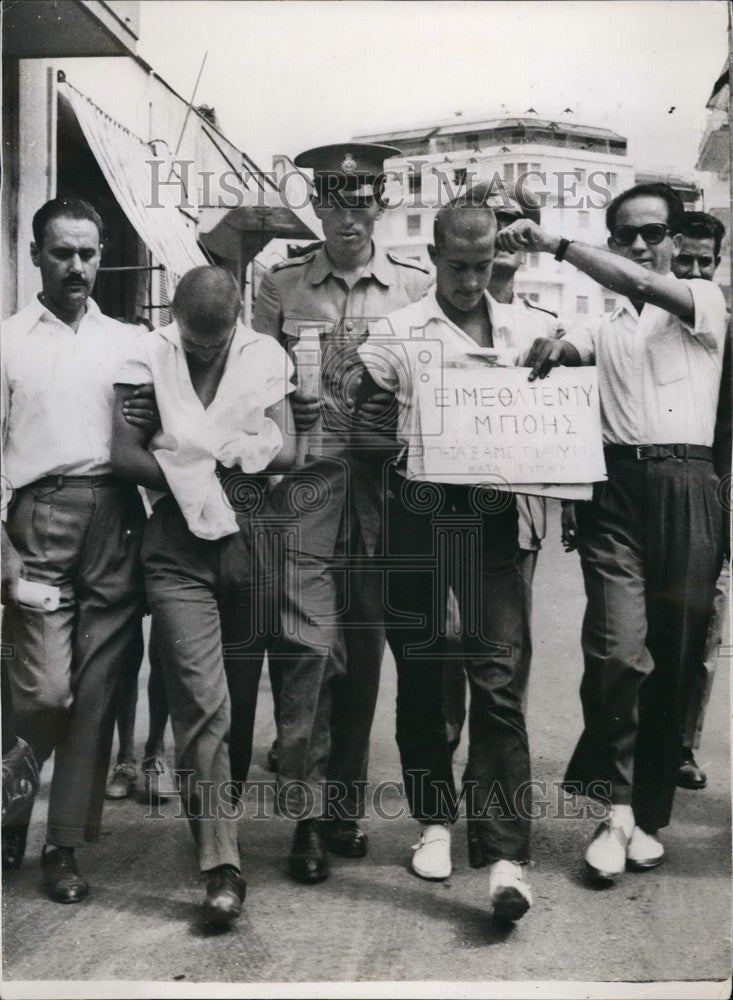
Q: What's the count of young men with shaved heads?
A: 2